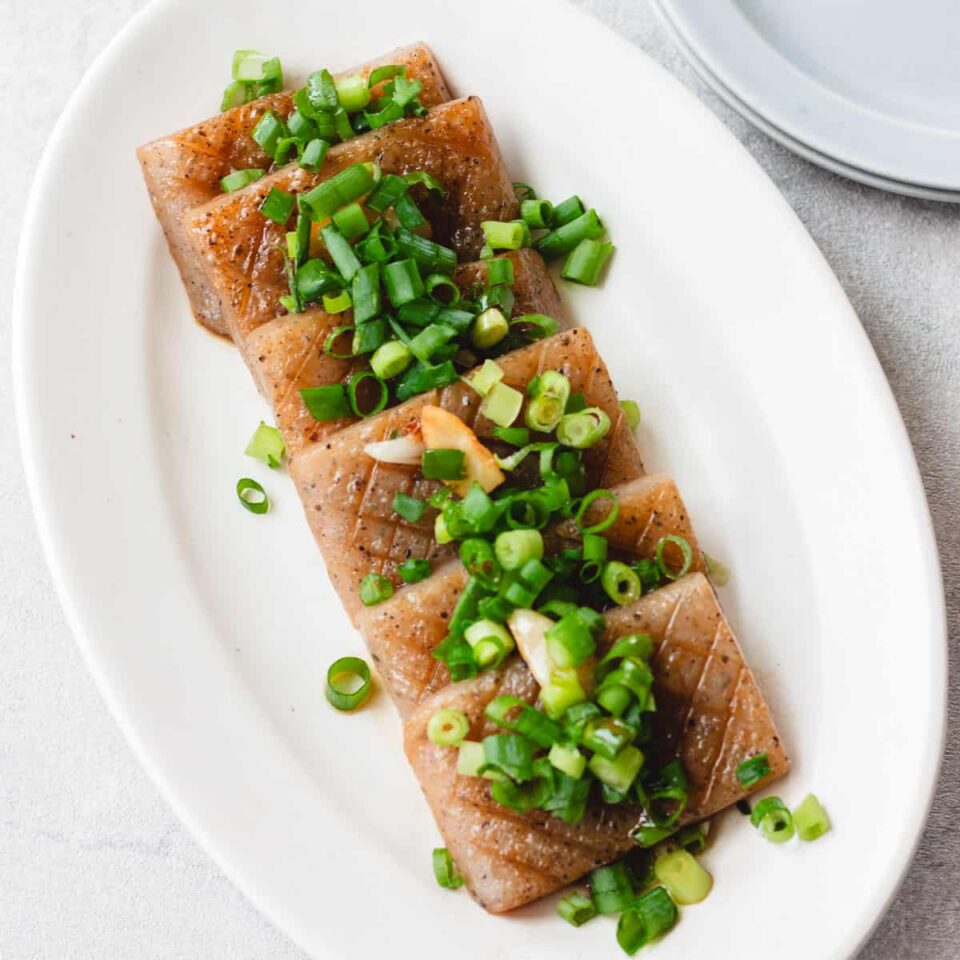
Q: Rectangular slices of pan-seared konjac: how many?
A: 6